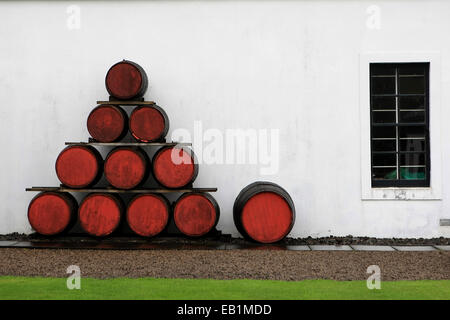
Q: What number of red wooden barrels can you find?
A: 11